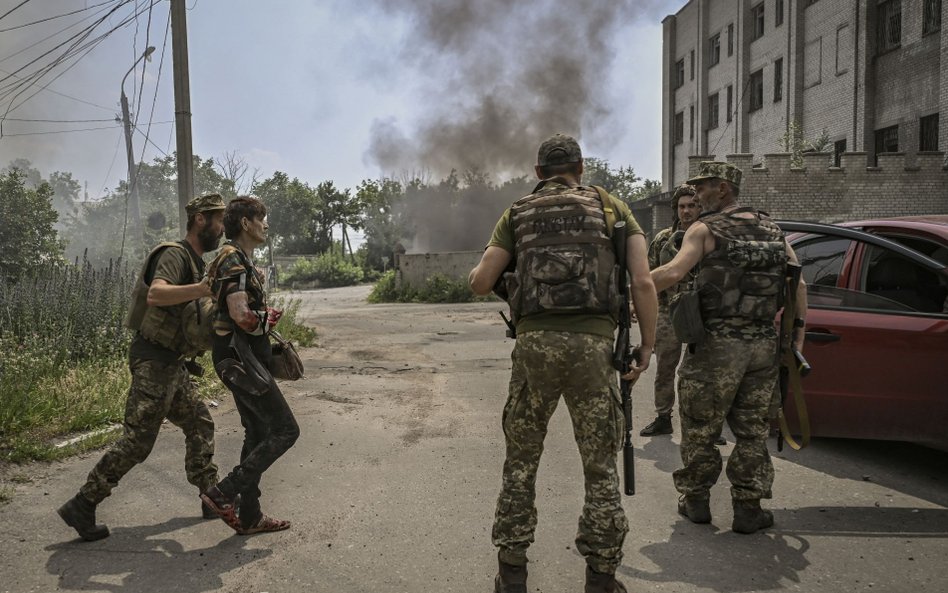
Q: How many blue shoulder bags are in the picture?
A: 0